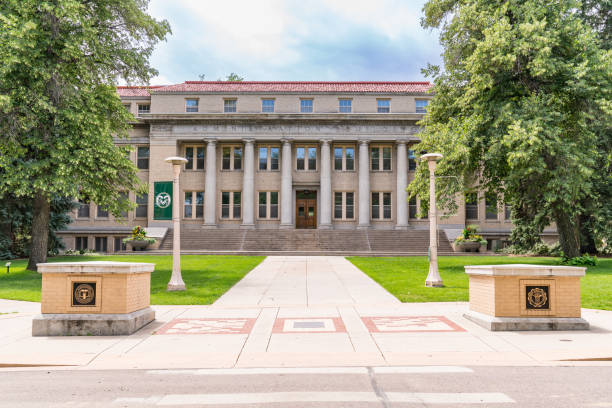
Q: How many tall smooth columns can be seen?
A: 6